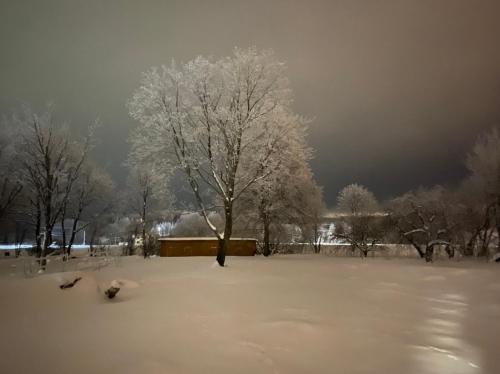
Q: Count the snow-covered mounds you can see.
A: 2